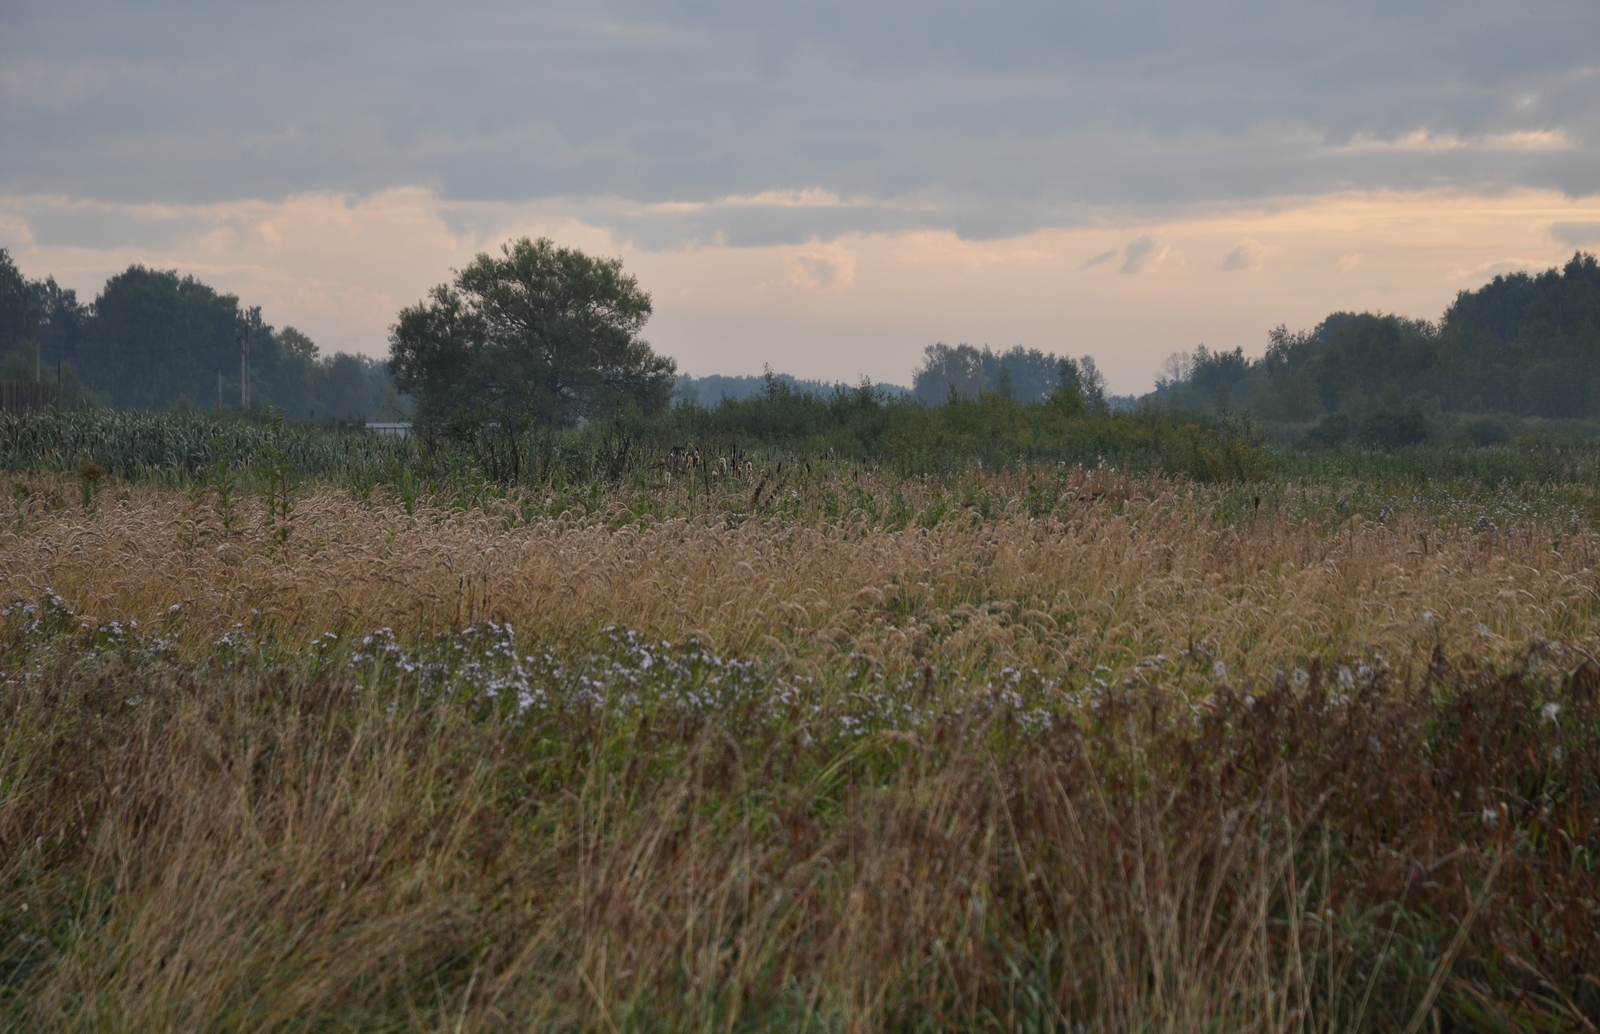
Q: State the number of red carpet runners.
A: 0